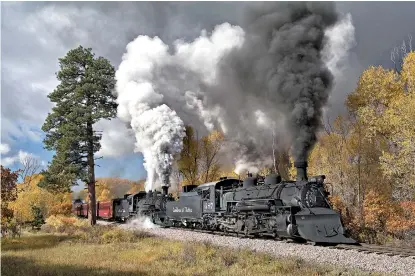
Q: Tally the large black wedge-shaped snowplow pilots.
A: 1